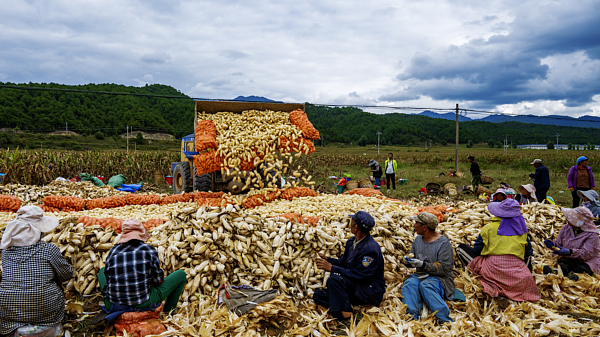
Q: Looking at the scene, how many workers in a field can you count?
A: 14